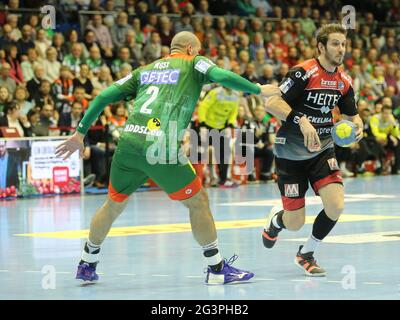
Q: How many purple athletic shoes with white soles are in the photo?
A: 2